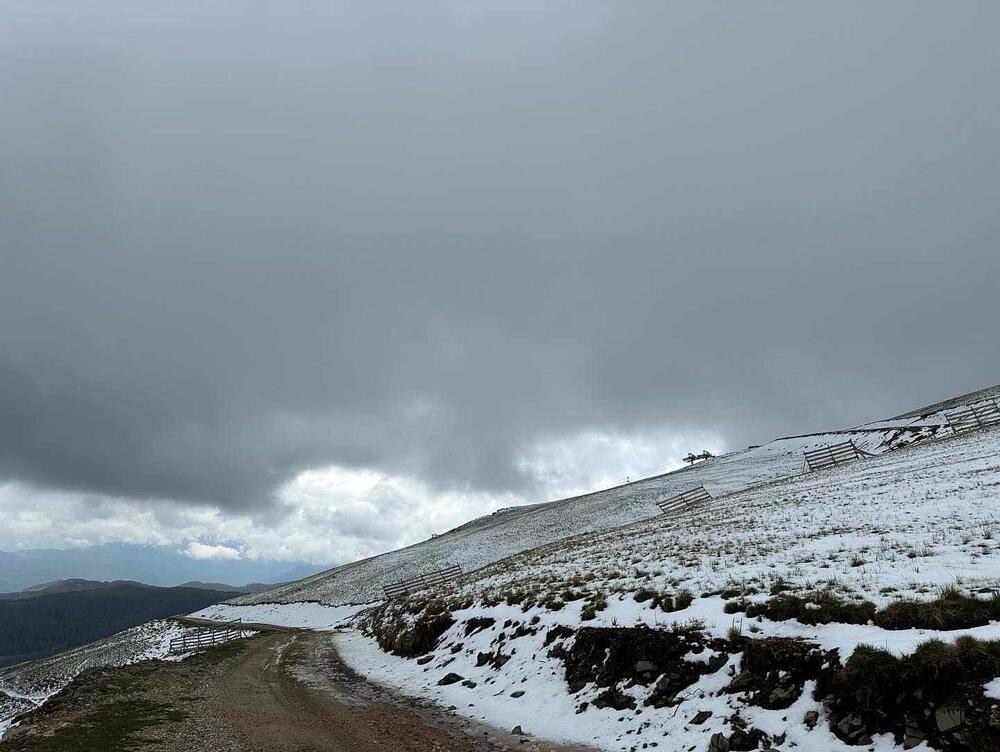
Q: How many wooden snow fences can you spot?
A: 5